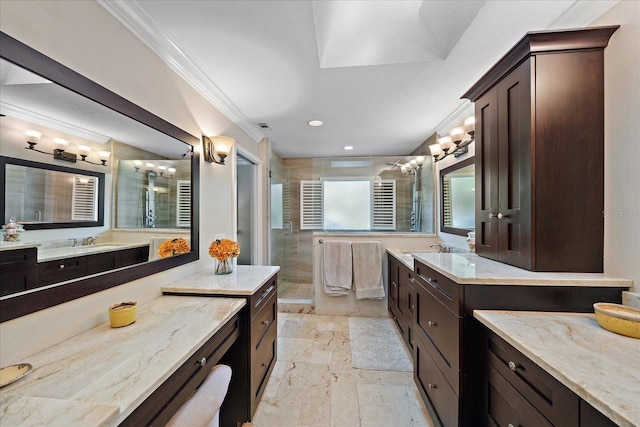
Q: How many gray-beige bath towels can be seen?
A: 2